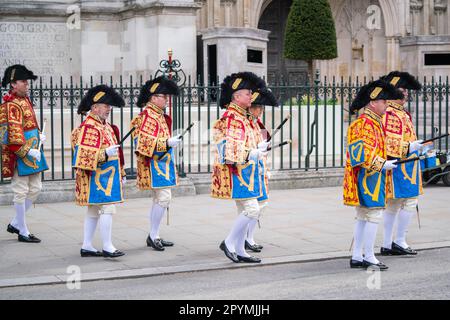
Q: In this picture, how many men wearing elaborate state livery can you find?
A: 7